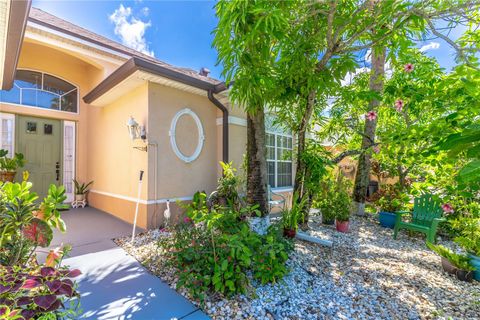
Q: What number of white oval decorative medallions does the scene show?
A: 1